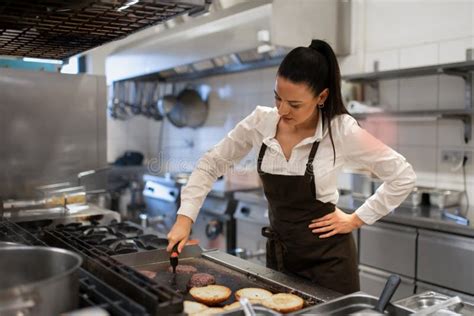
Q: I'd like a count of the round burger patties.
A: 3